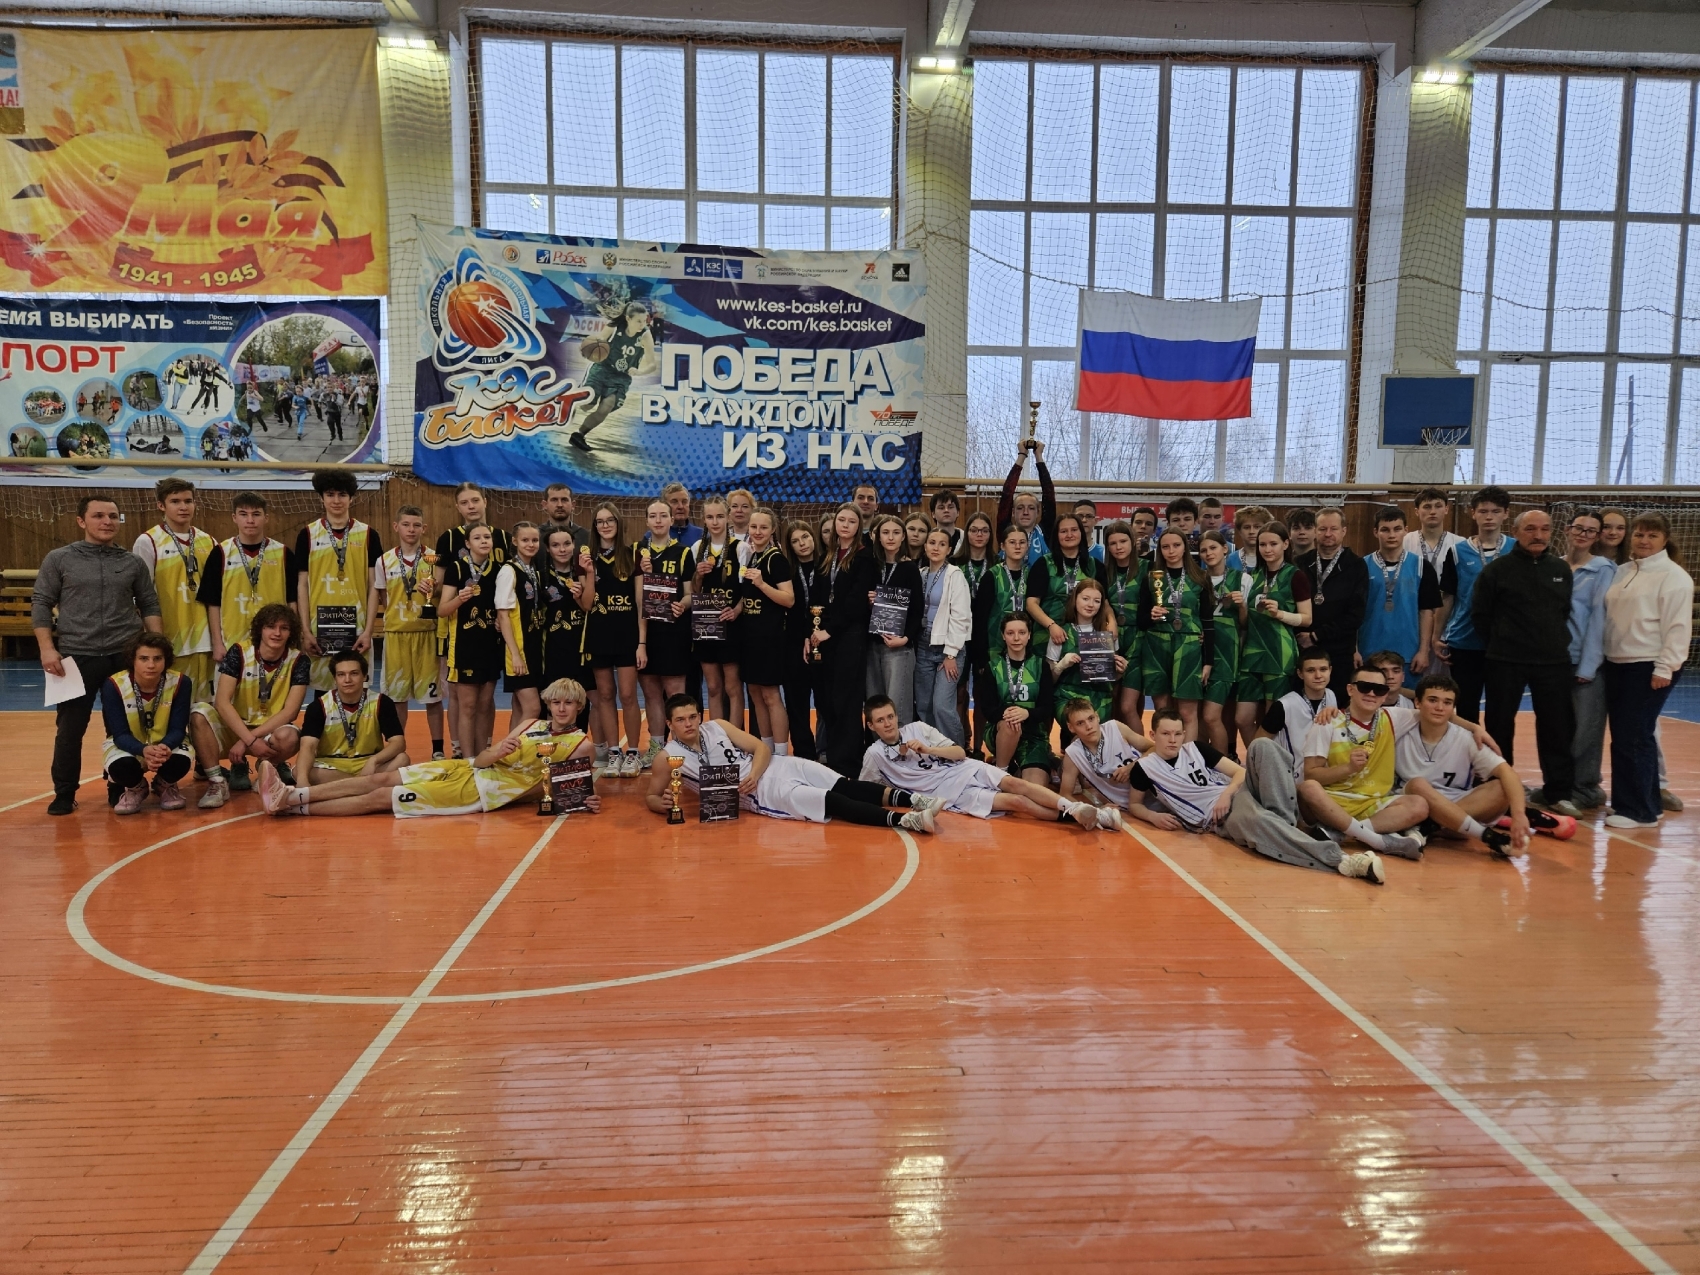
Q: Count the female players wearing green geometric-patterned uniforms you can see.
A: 9